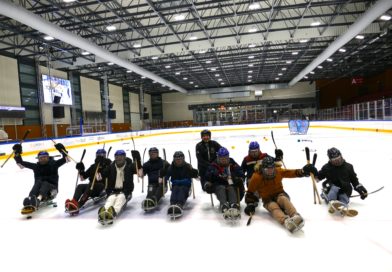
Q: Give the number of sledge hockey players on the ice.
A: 9